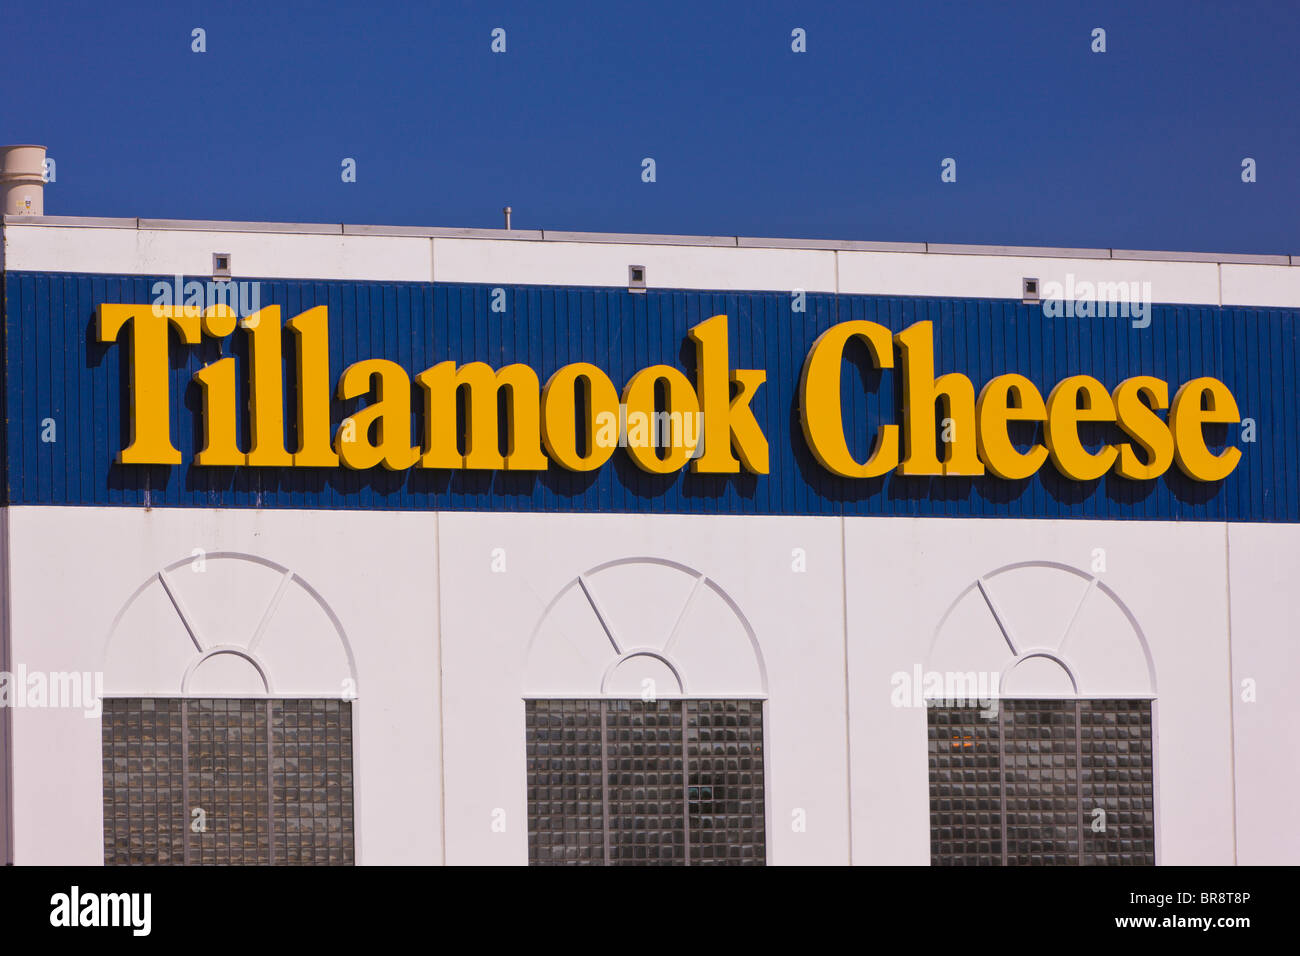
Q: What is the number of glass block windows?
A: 3